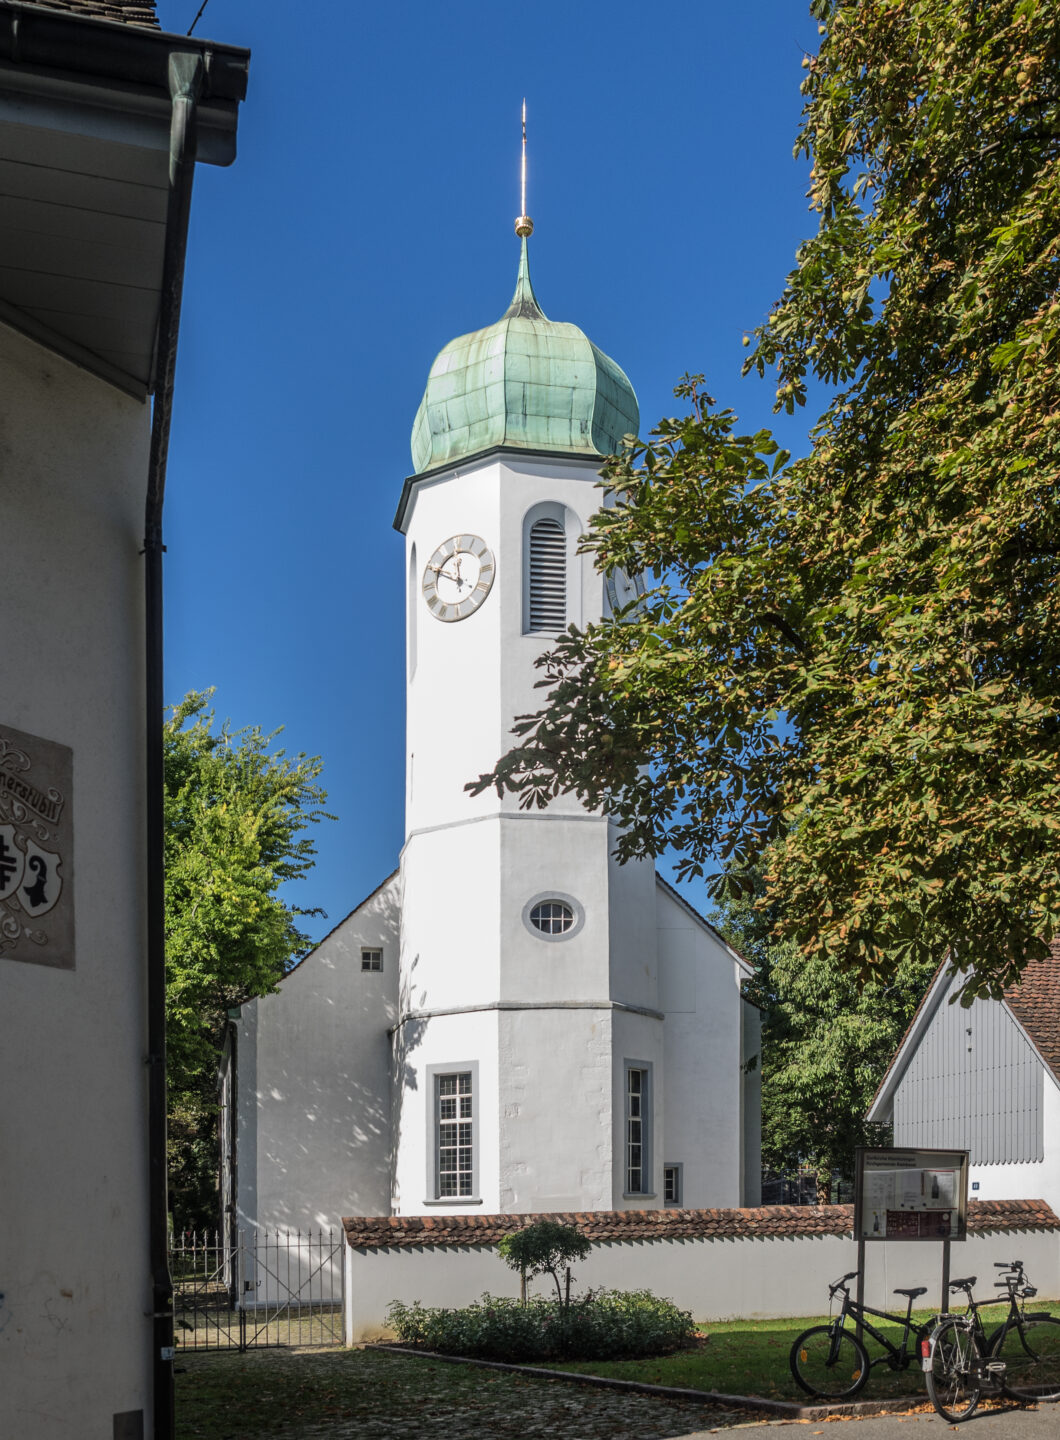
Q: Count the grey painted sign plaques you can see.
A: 1